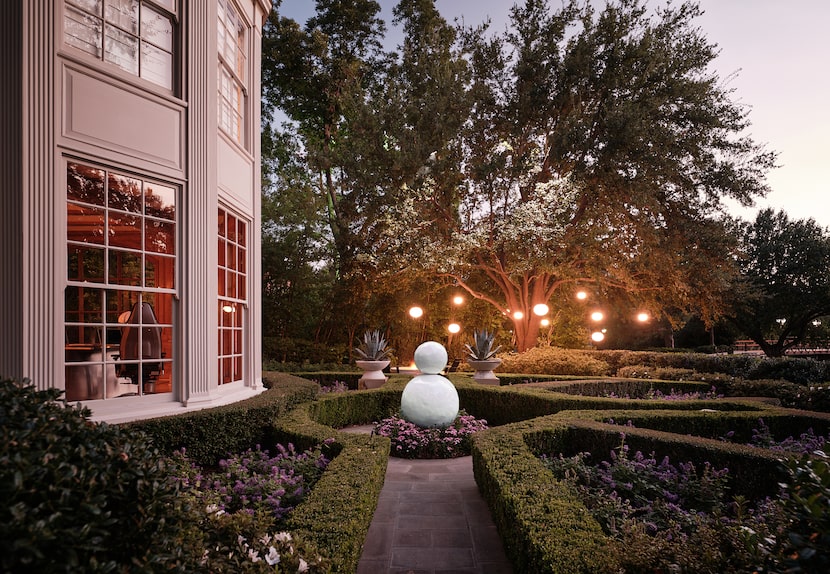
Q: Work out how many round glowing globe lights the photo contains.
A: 10